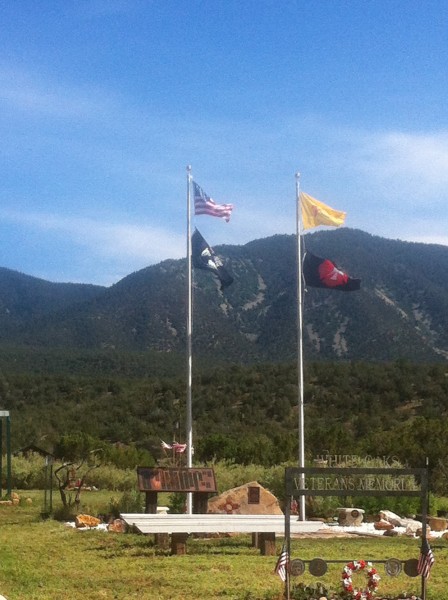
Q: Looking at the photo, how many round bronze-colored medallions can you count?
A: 4